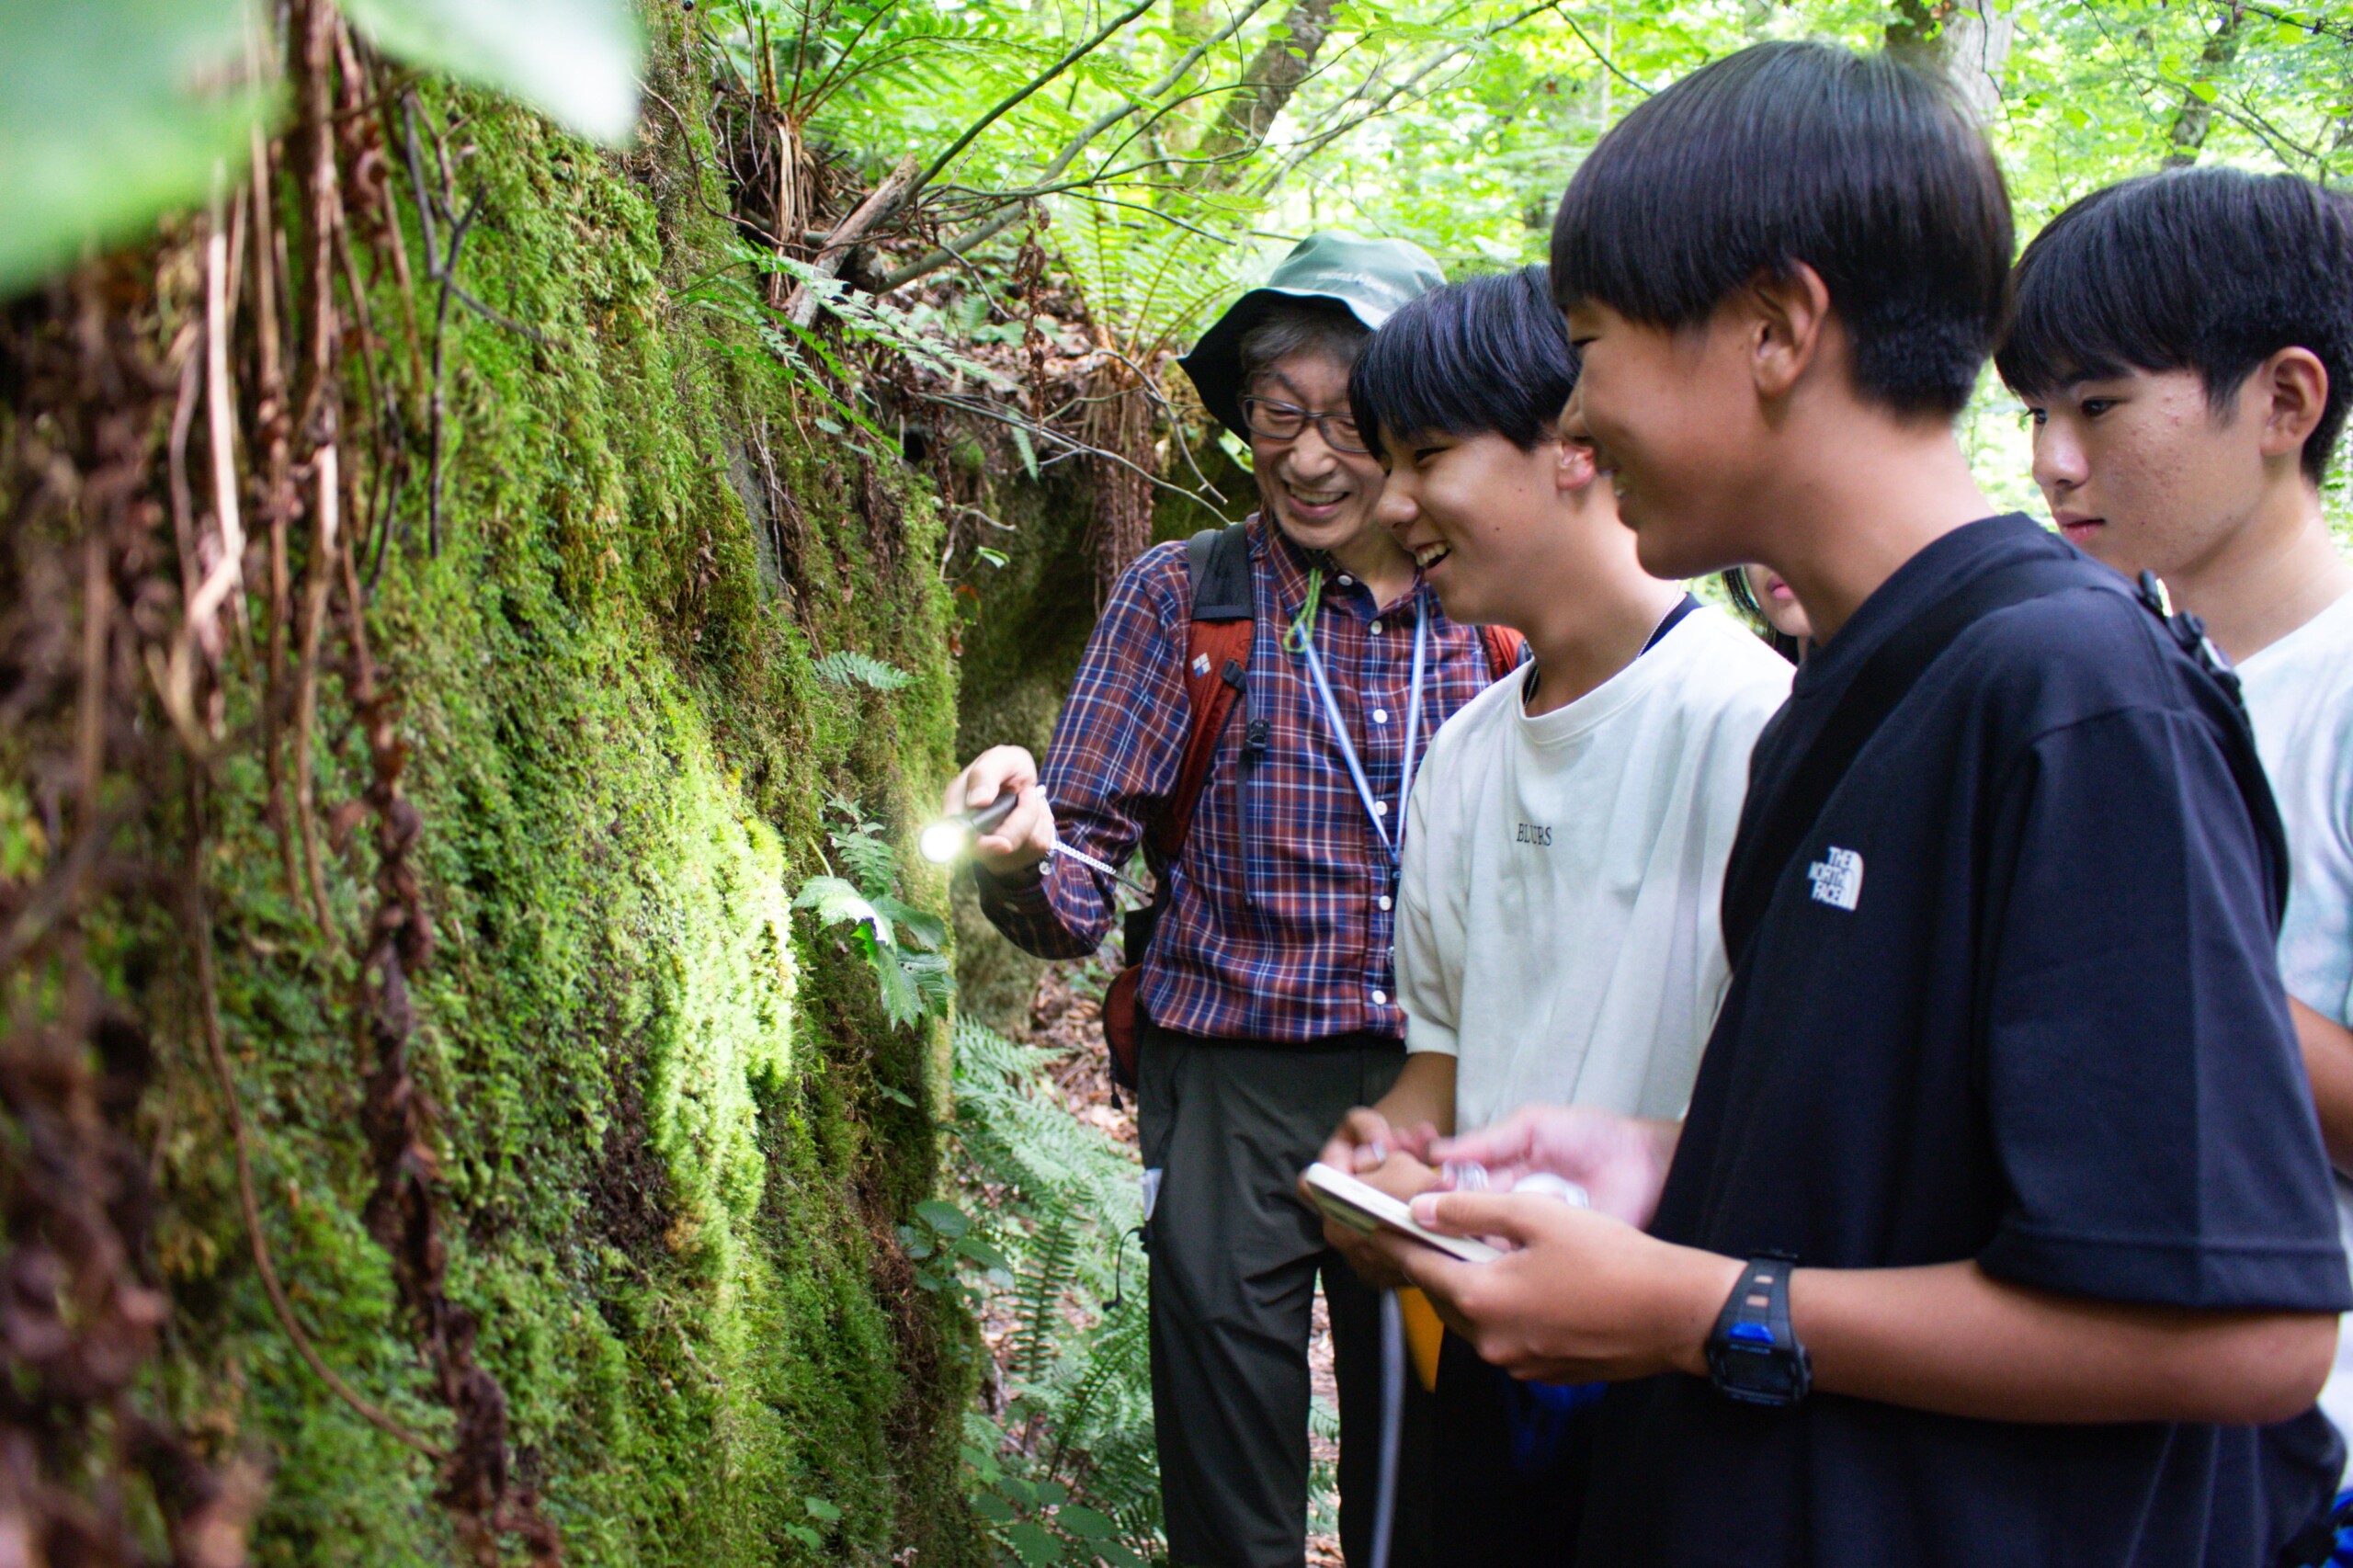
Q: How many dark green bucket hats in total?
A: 1